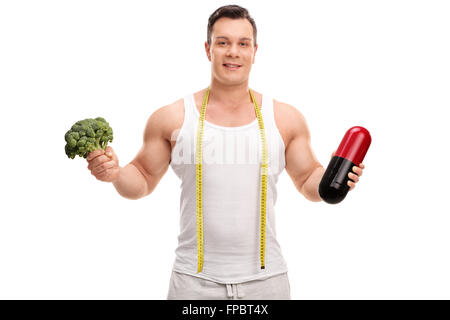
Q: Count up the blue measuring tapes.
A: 0